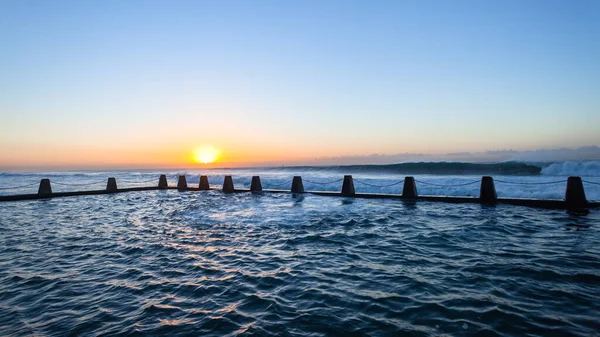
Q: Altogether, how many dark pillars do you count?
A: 12